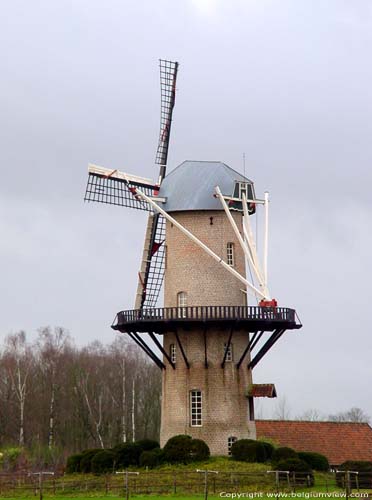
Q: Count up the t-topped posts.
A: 5